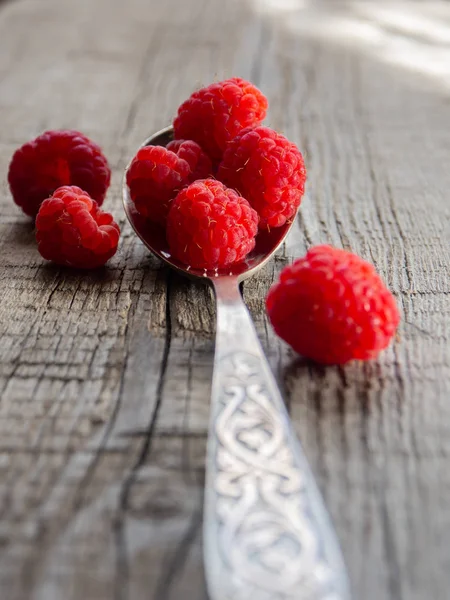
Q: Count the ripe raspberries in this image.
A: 8